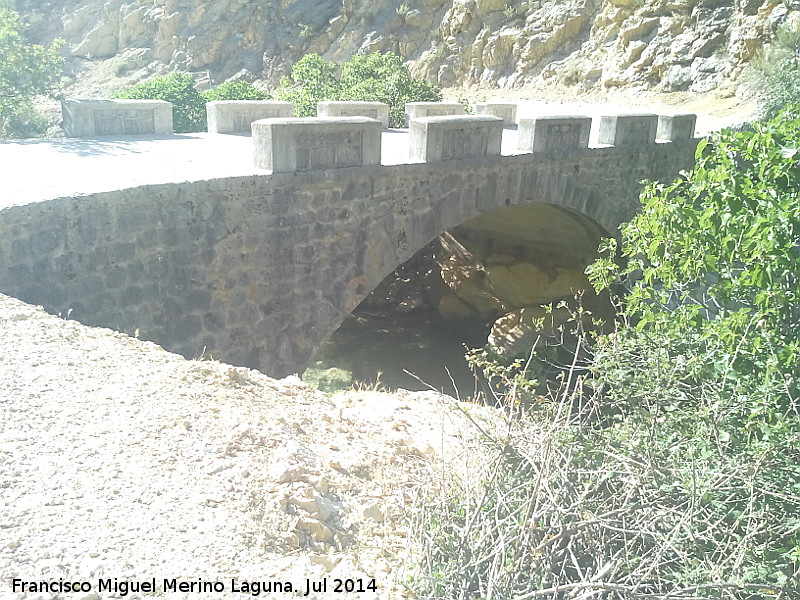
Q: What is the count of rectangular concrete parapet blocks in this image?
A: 10